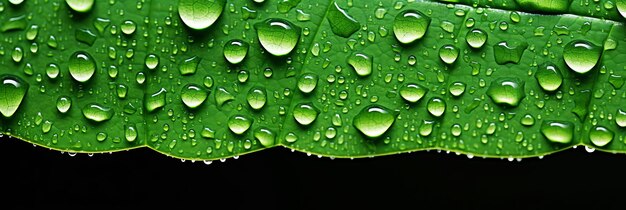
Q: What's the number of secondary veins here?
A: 4